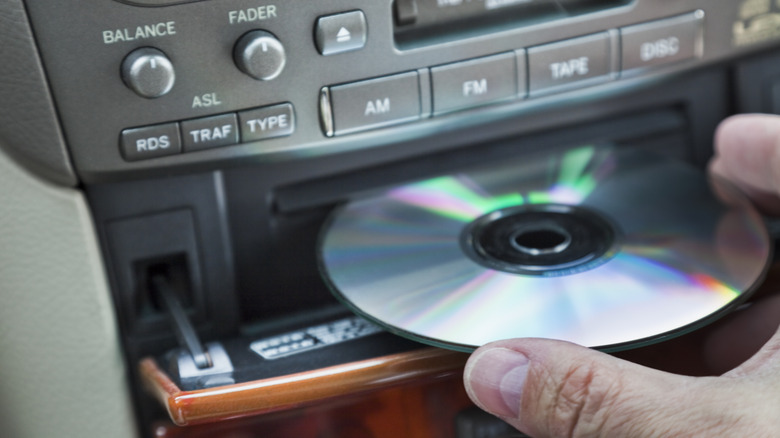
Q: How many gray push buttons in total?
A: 8